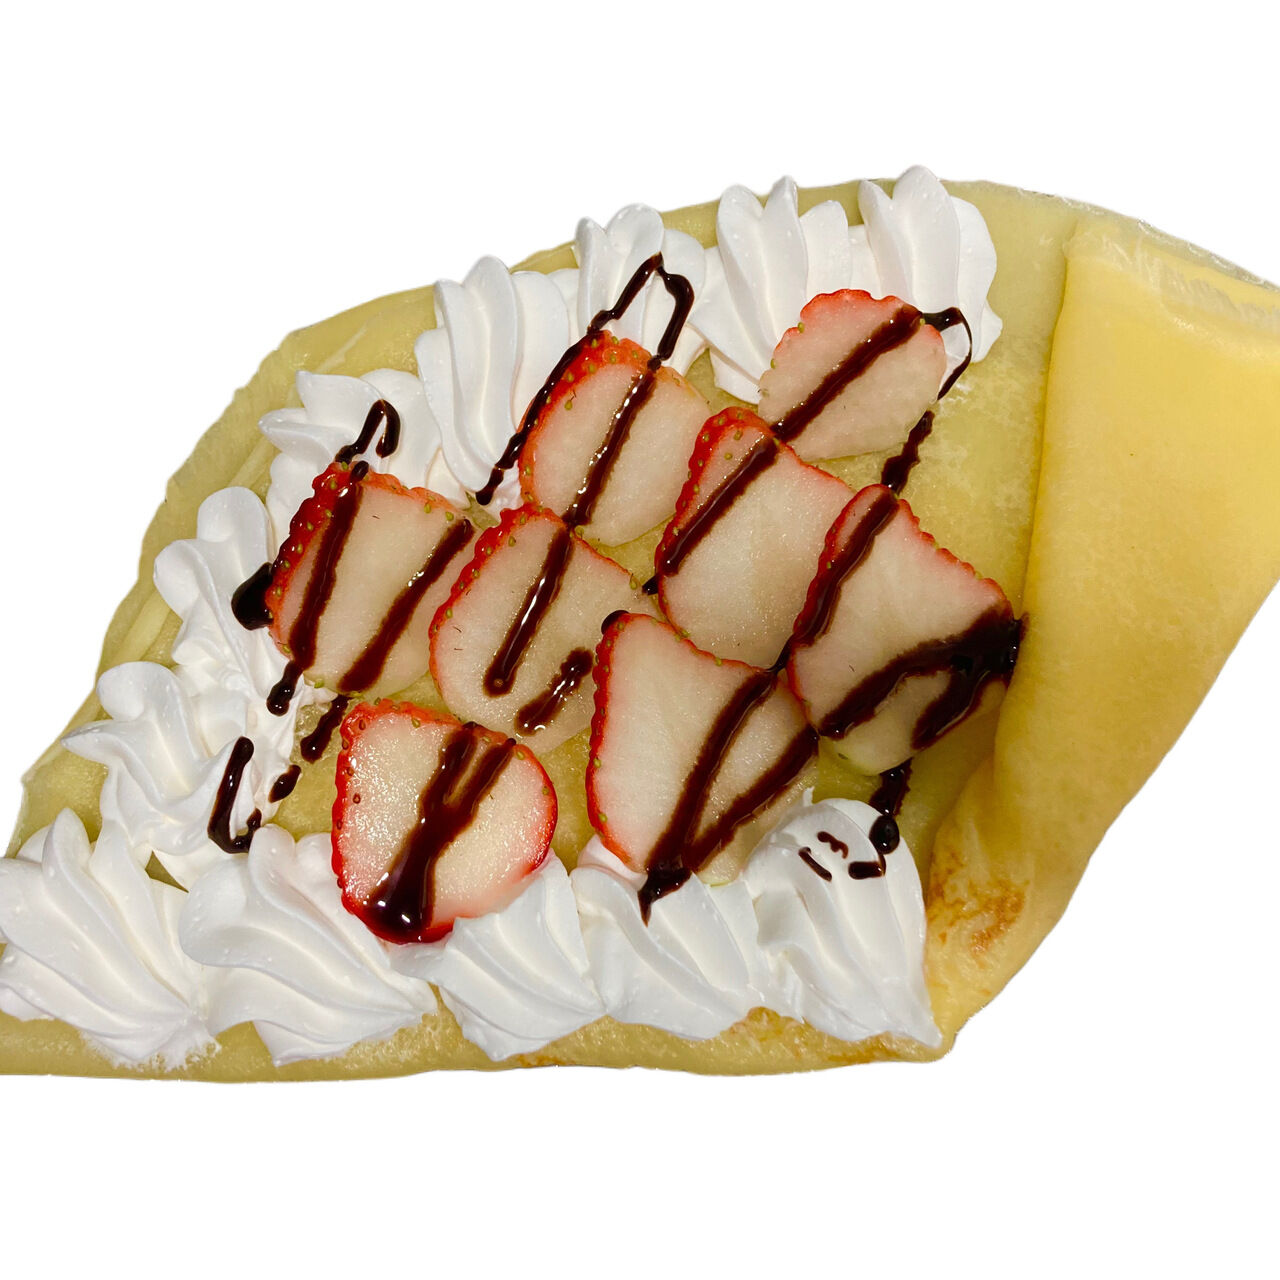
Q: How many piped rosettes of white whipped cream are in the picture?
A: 12